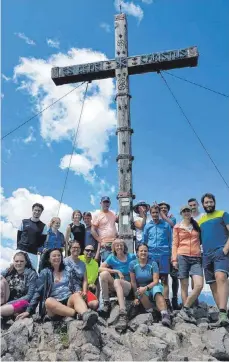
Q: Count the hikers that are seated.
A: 6